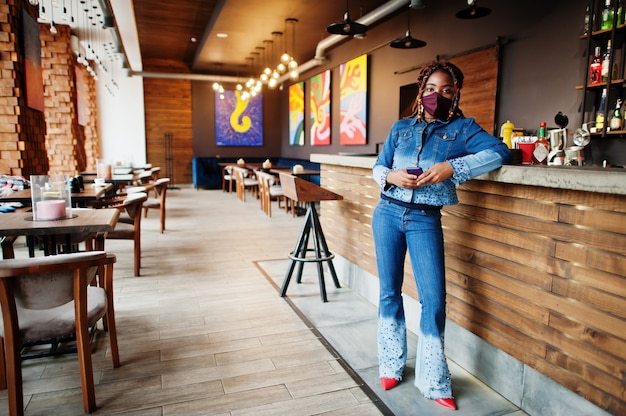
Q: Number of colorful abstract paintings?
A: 4